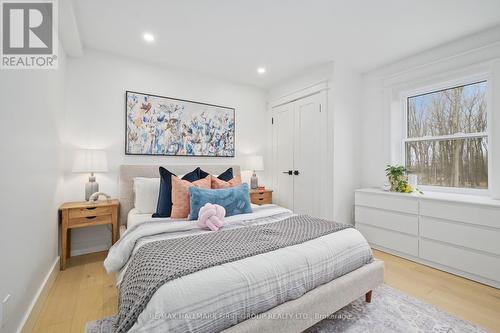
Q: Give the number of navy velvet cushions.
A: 2